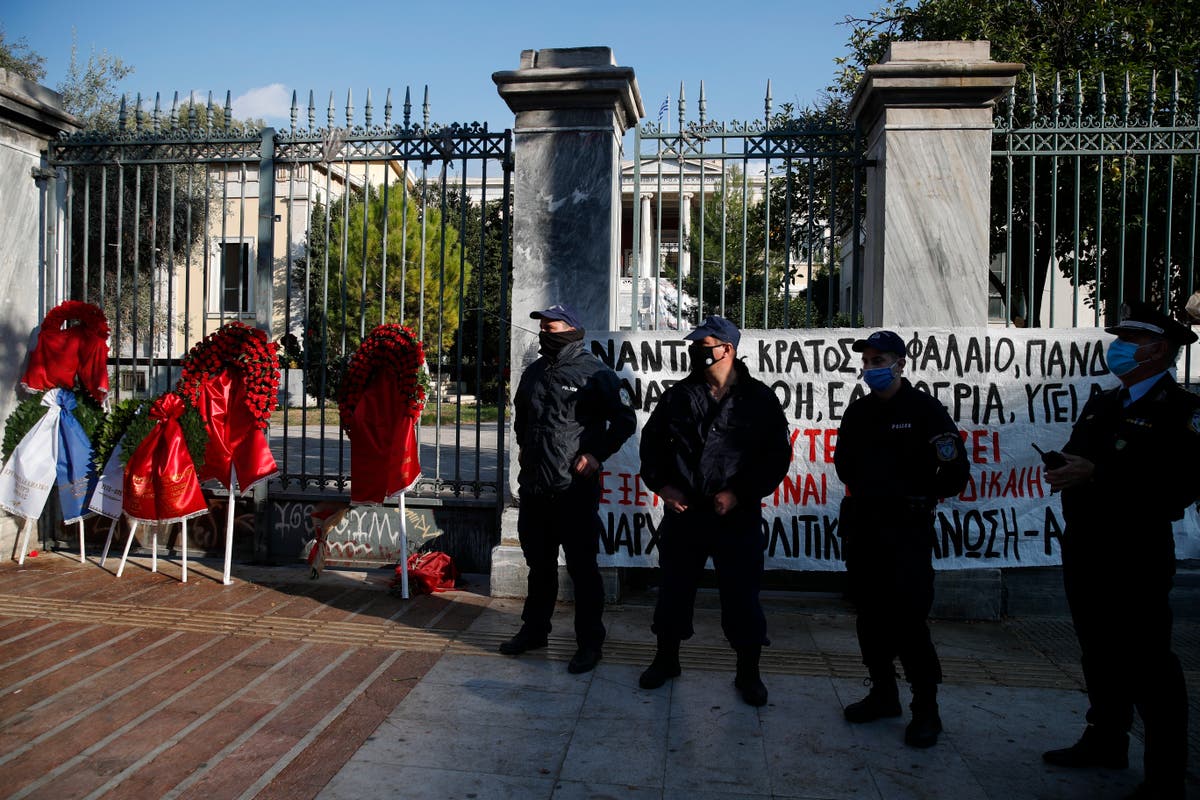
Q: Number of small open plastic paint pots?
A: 0